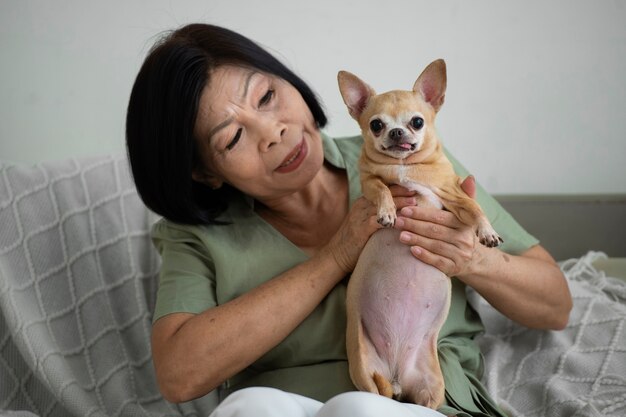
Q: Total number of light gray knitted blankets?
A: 1